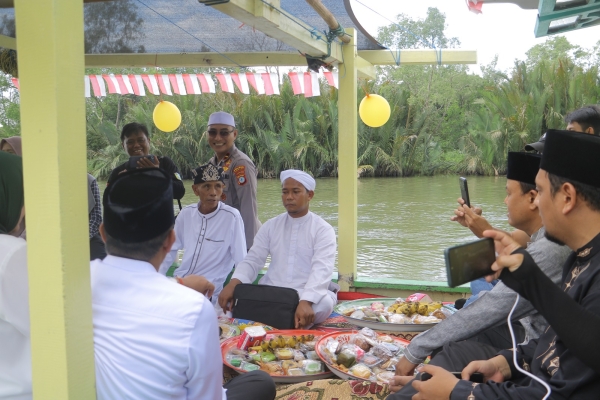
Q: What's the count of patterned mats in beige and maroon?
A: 1